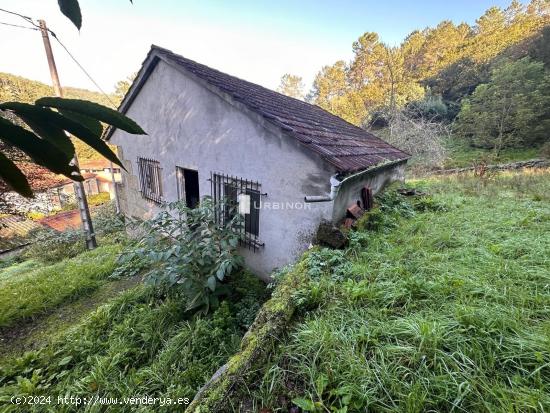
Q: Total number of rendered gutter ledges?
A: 1